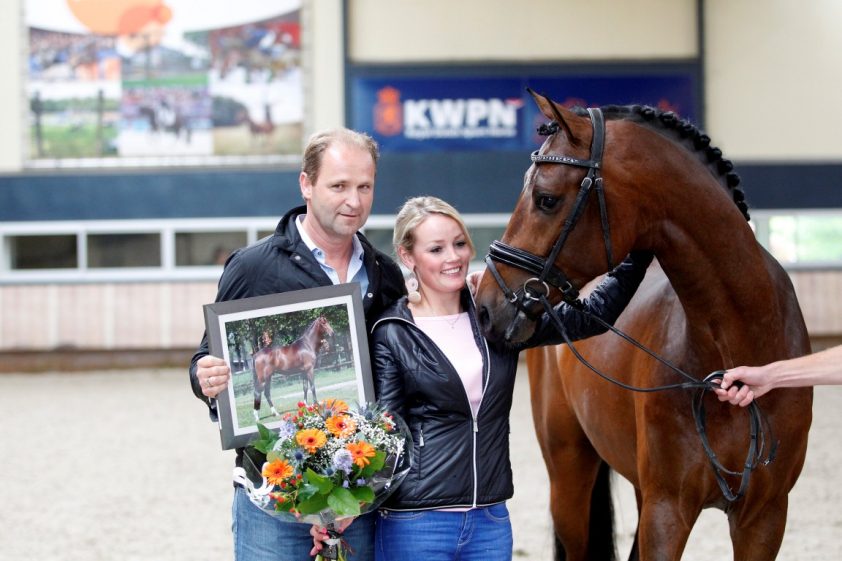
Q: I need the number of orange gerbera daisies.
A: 5